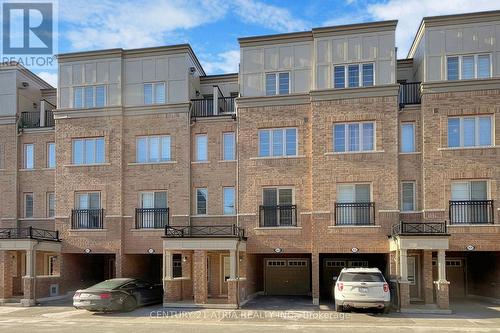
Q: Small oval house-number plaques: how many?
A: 5